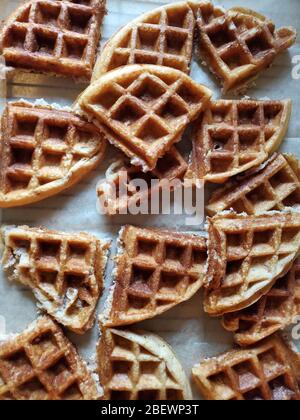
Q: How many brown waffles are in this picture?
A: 15